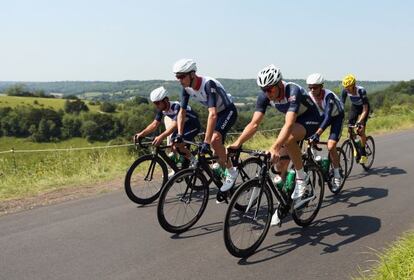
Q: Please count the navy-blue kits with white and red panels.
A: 5